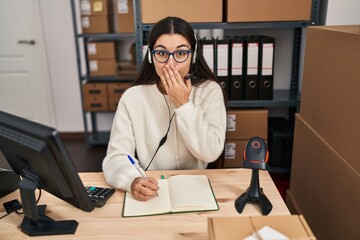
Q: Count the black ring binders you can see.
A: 5